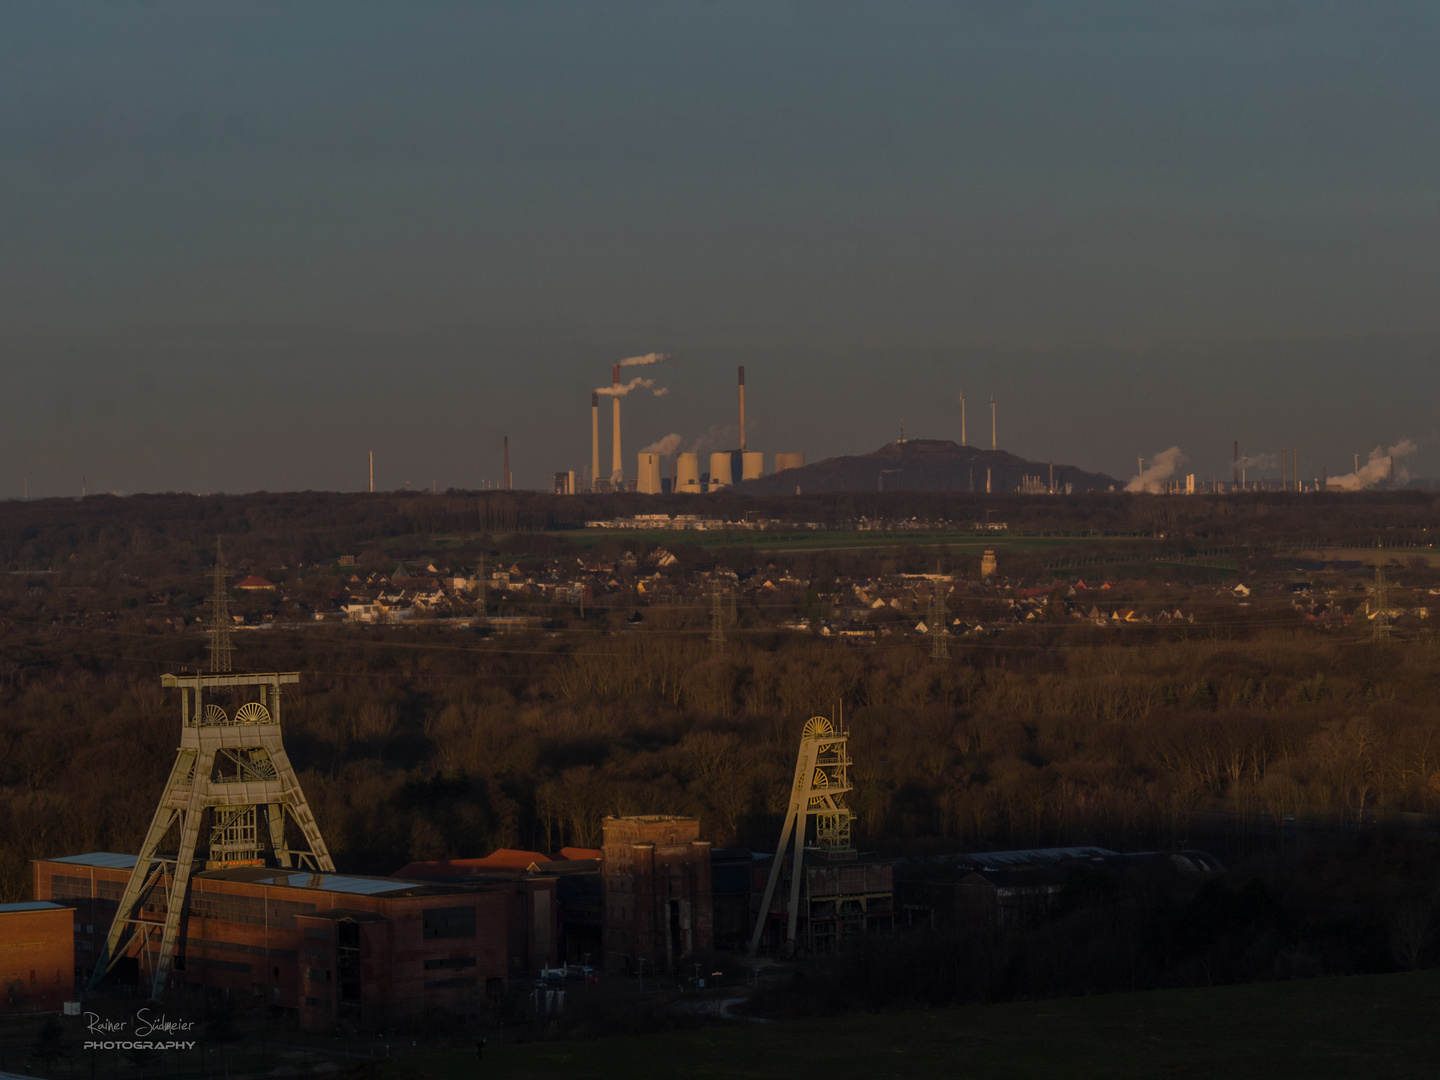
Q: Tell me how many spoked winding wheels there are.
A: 6